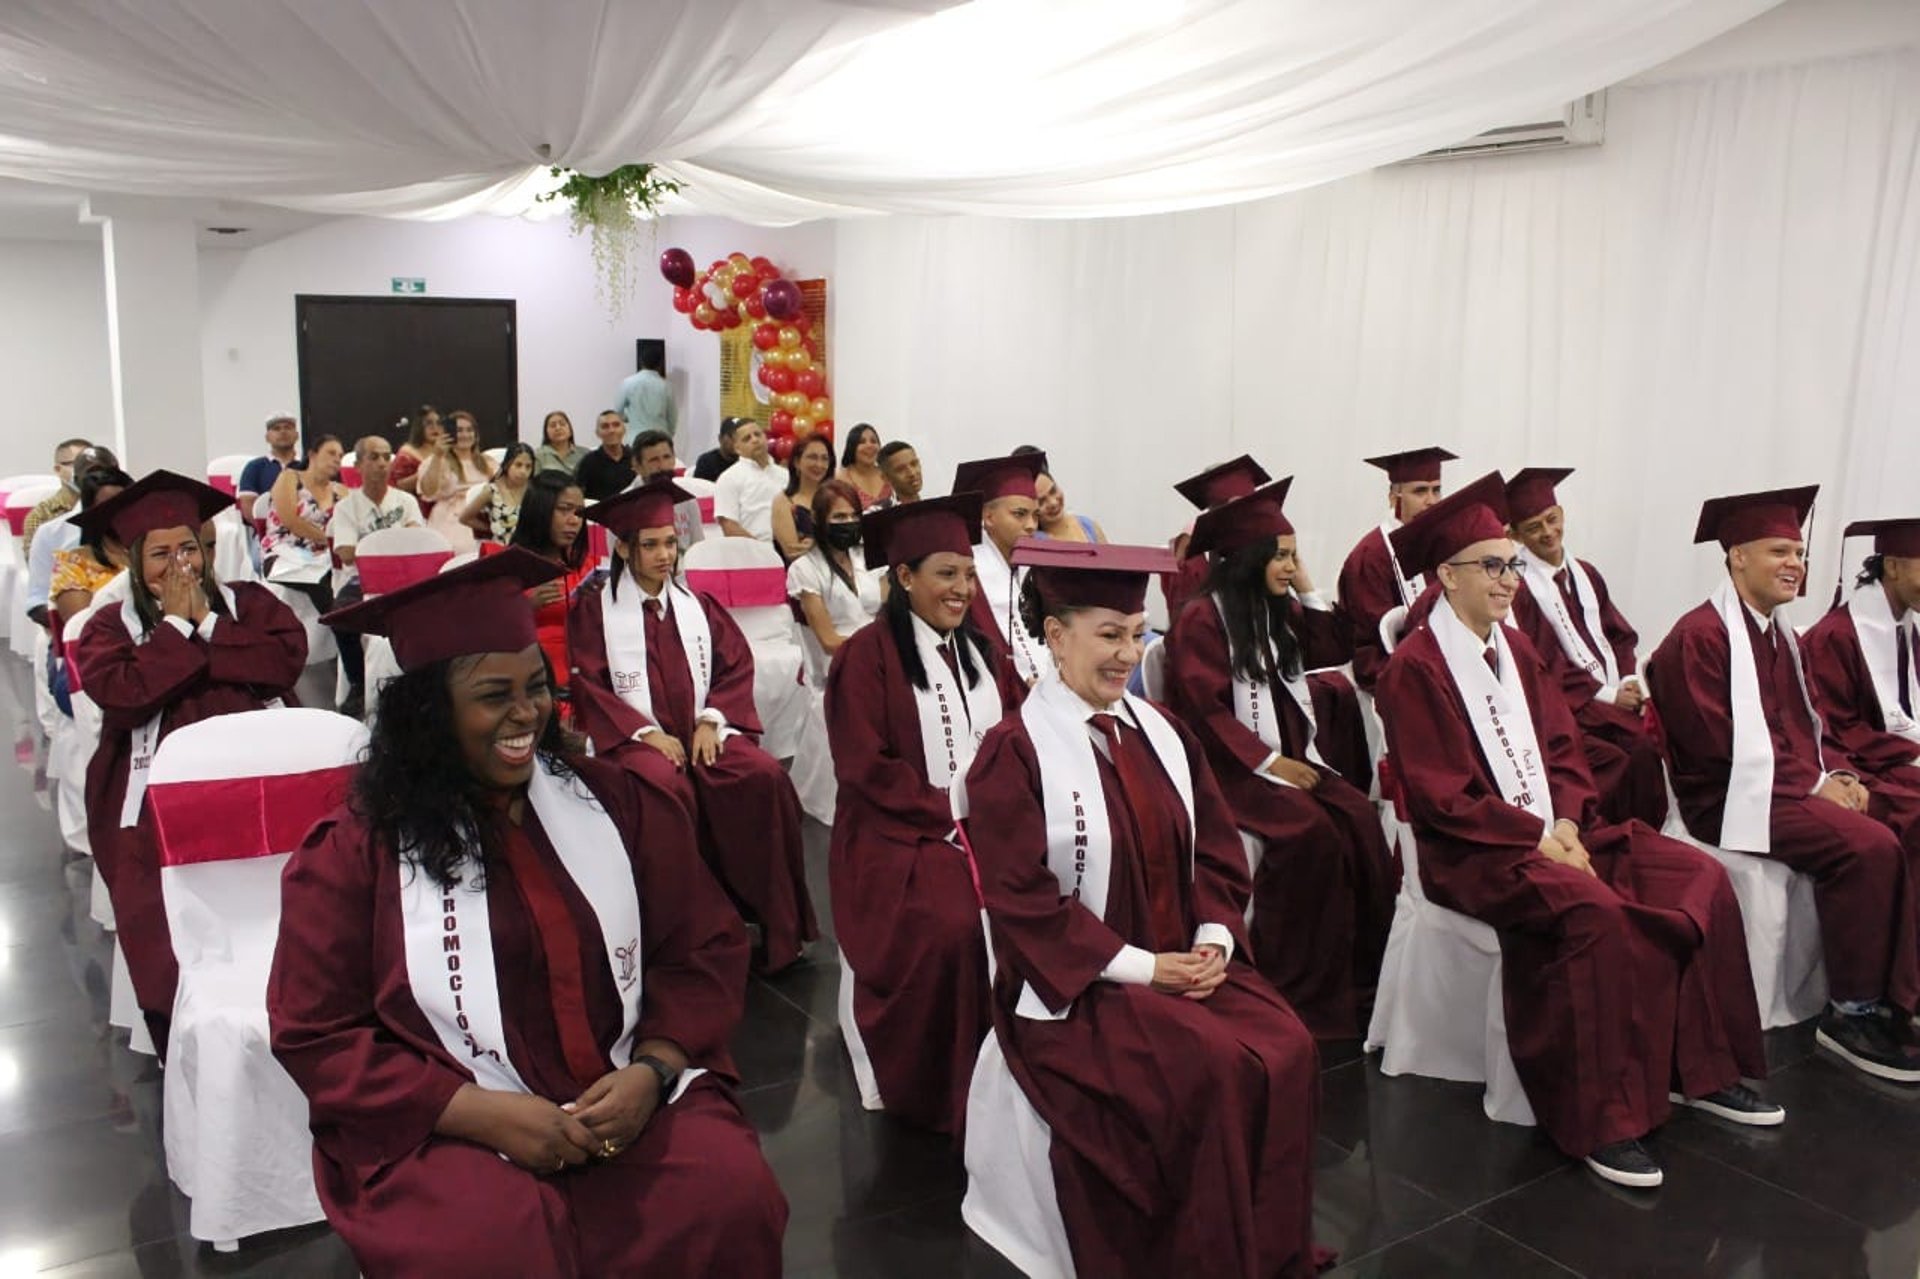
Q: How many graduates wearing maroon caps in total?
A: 13